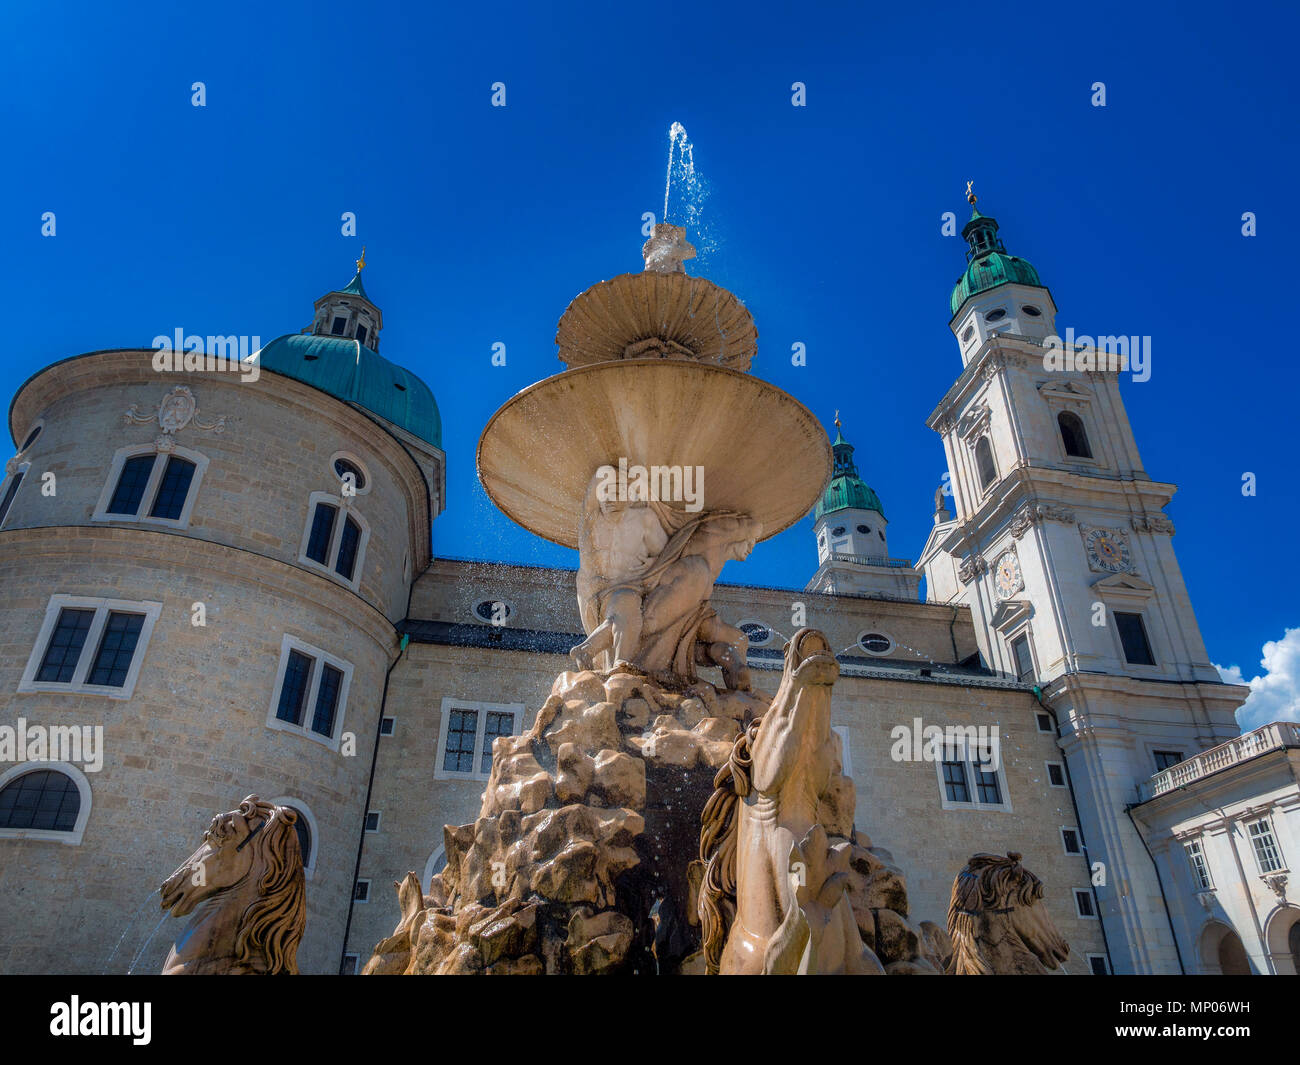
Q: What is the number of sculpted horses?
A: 3